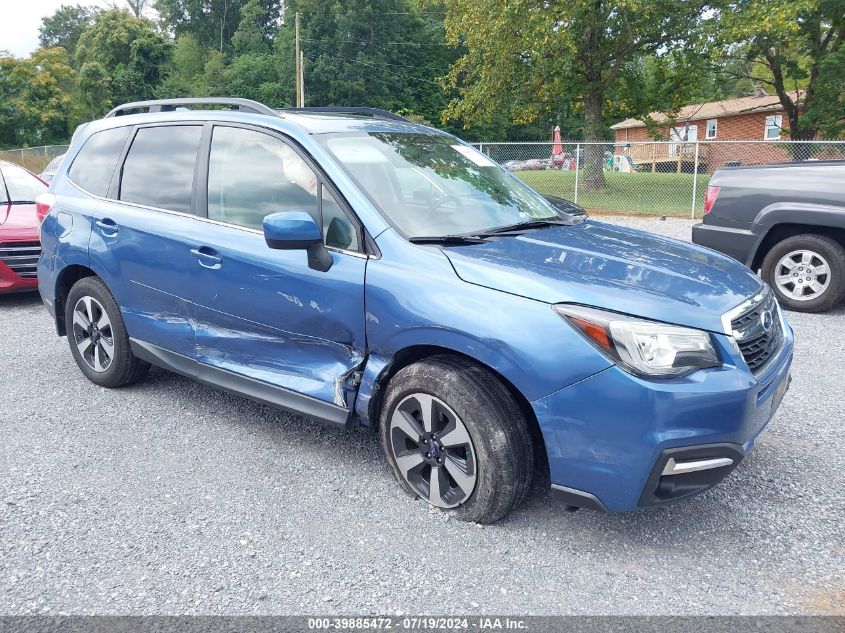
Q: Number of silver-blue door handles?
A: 2